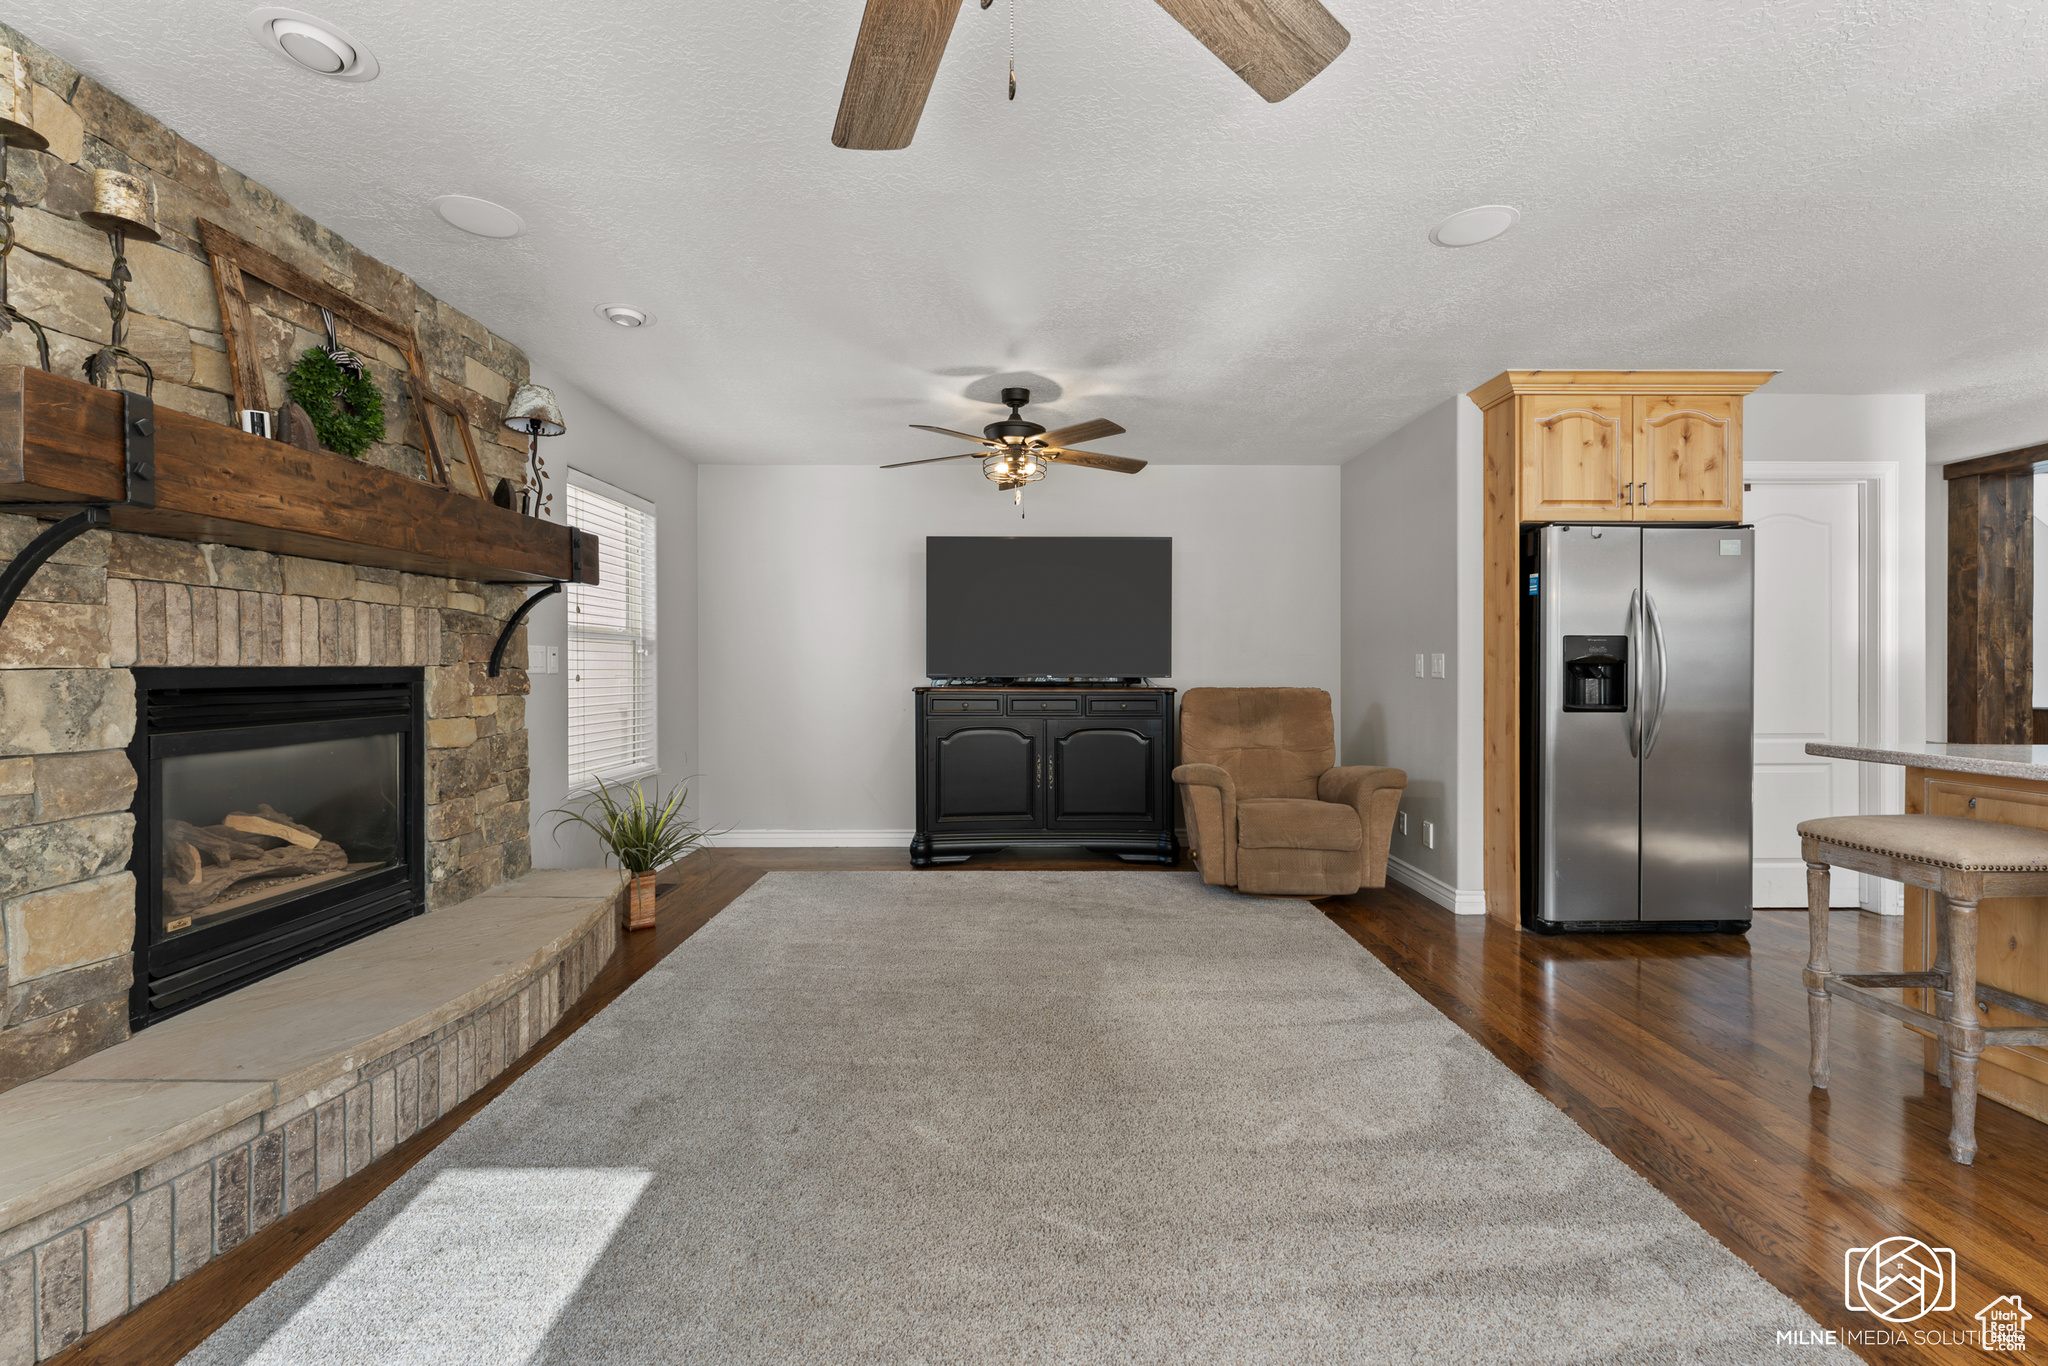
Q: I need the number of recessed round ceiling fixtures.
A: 4